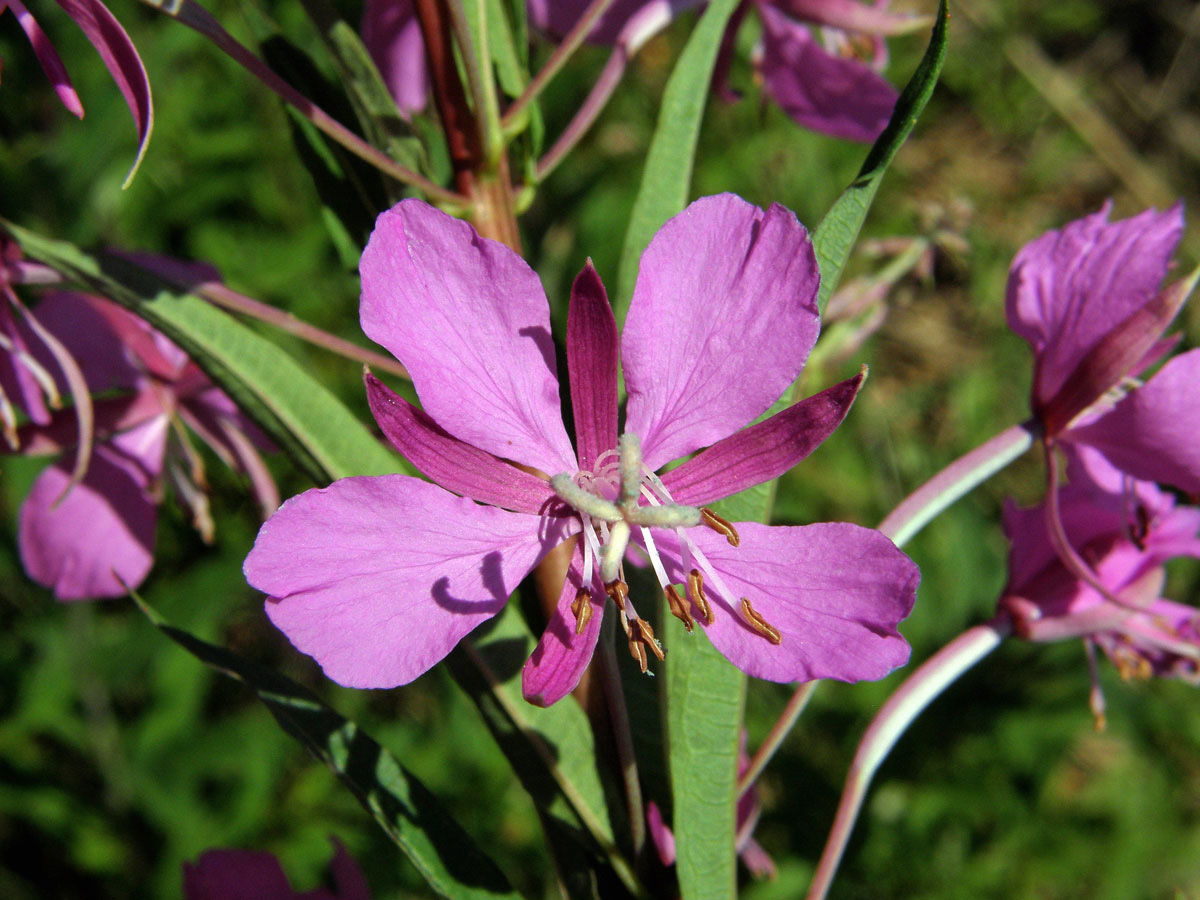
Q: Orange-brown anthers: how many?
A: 8